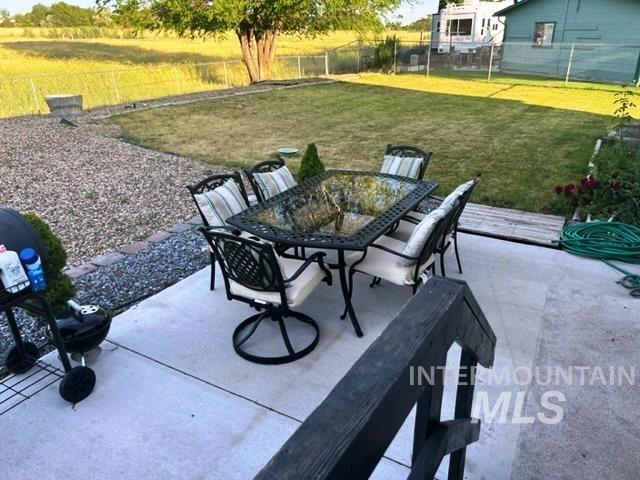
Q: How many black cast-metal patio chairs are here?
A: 6